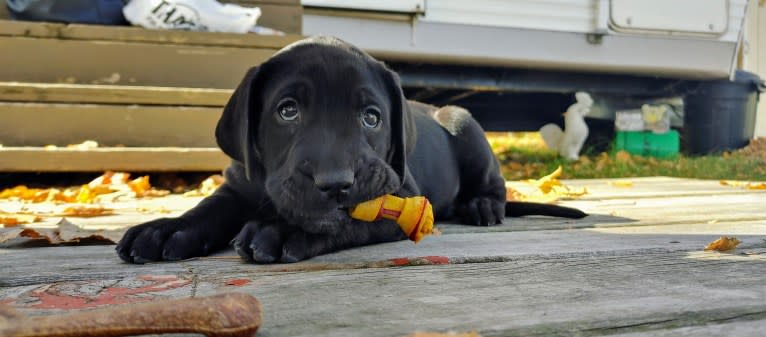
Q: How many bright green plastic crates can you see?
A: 1